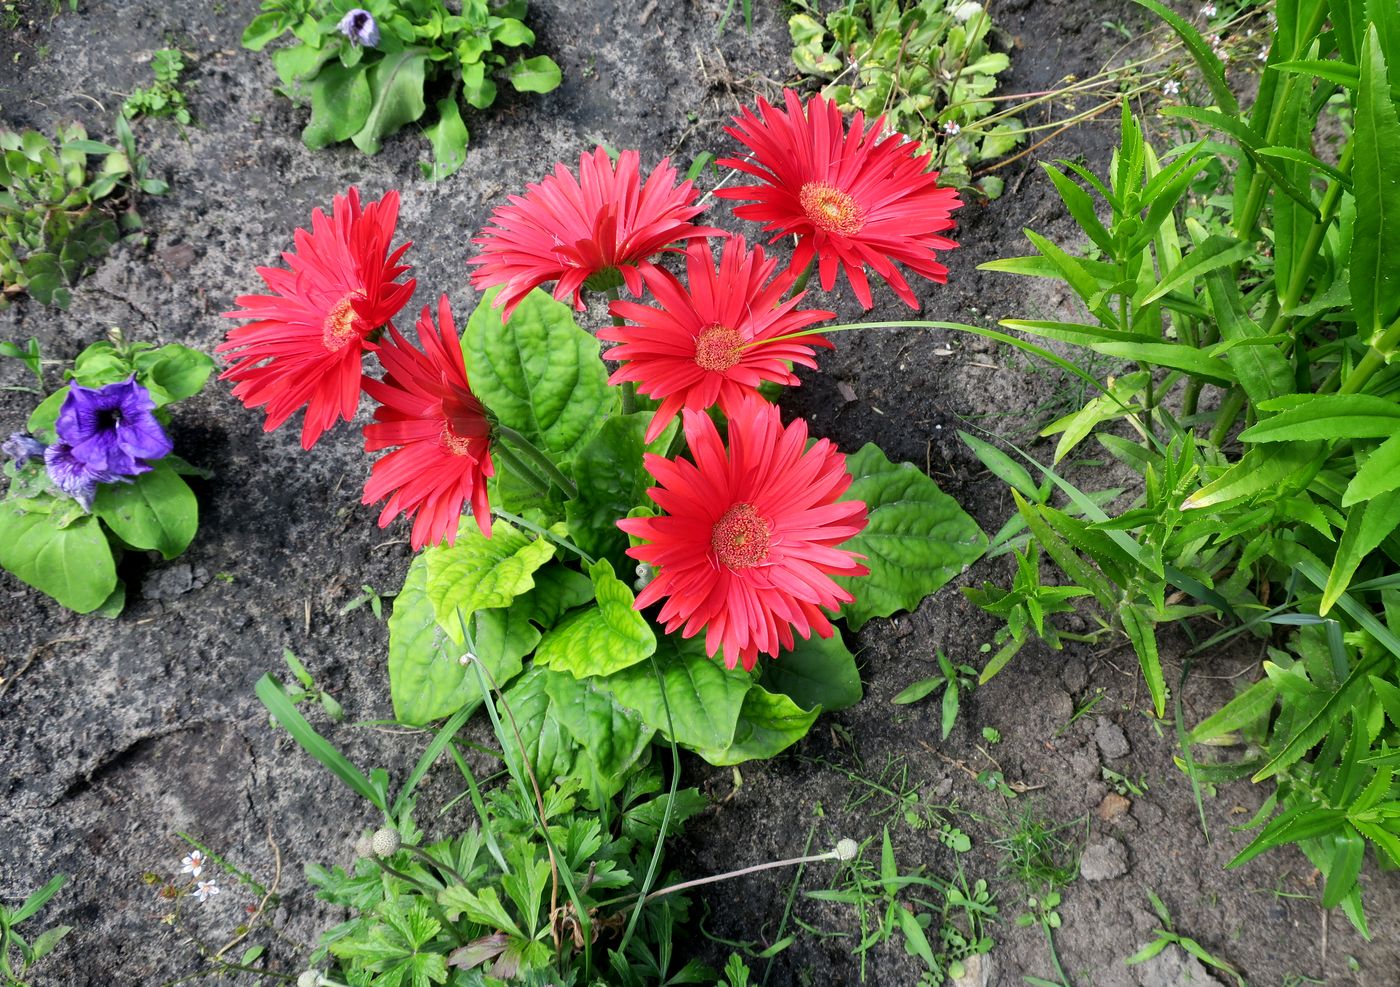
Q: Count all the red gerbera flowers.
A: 6